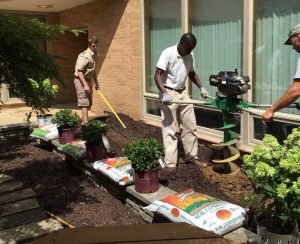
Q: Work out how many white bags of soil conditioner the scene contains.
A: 4